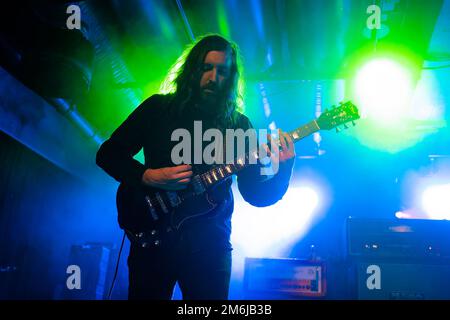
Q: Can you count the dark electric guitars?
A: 1